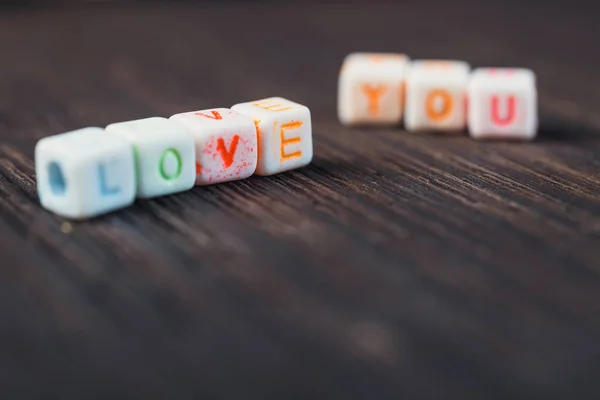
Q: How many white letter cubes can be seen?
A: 7